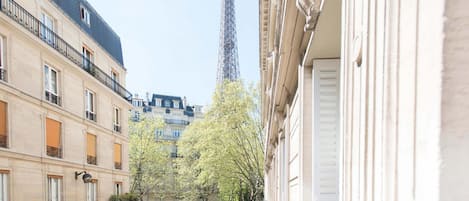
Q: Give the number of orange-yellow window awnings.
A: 4